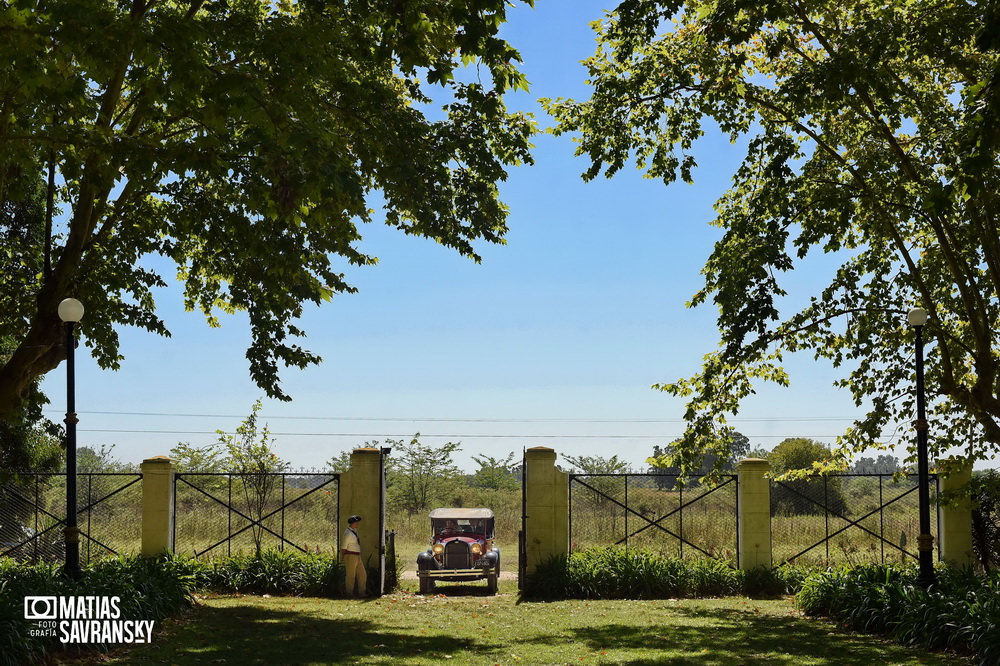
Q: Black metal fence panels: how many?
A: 4